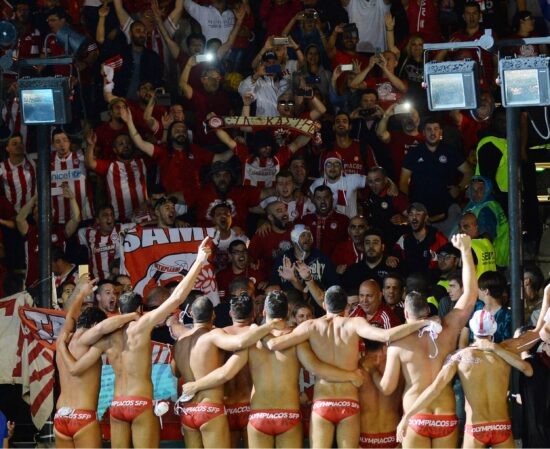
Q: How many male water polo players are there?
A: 9